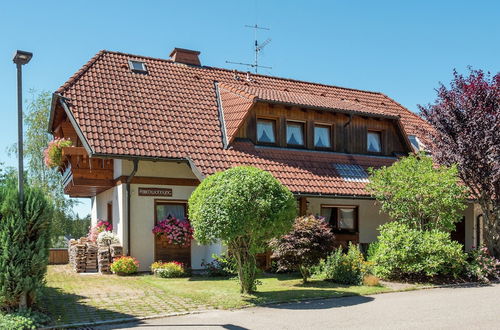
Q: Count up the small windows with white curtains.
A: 4